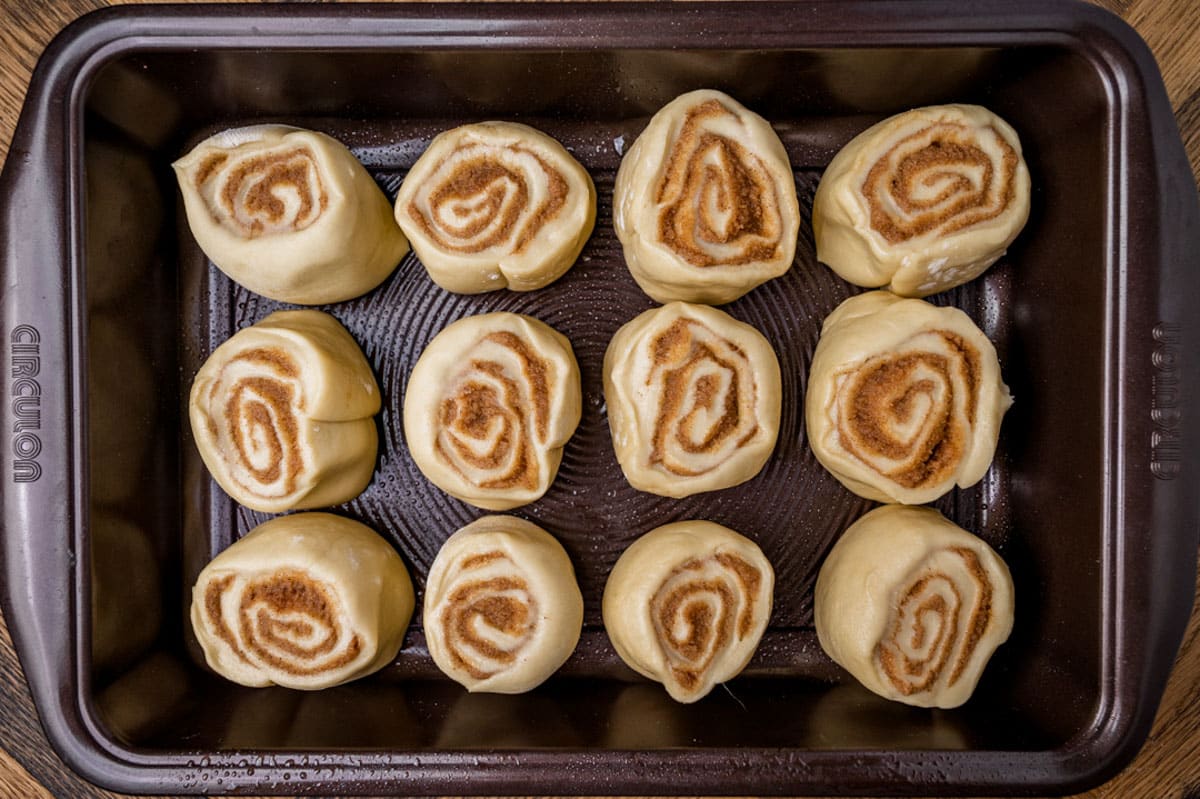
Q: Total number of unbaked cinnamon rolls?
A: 12